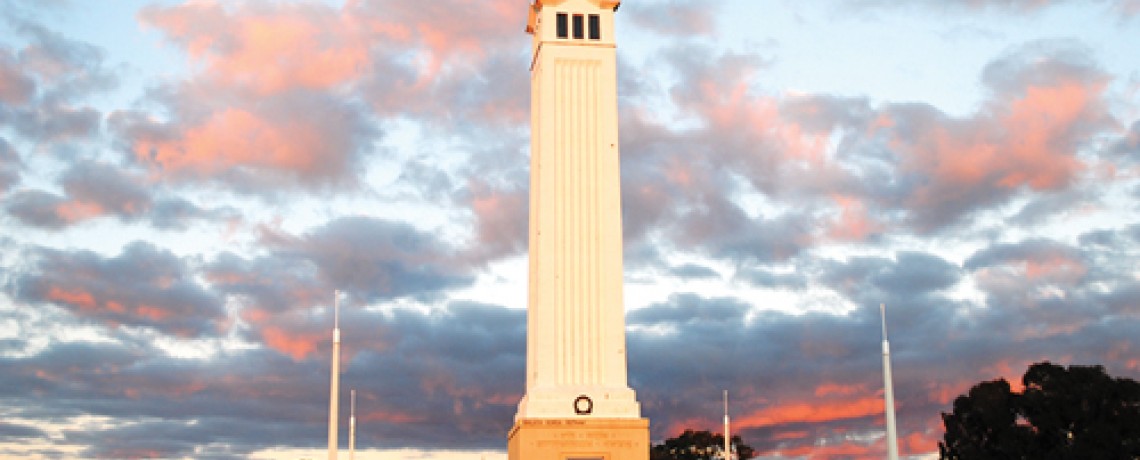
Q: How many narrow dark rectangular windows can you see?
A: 3